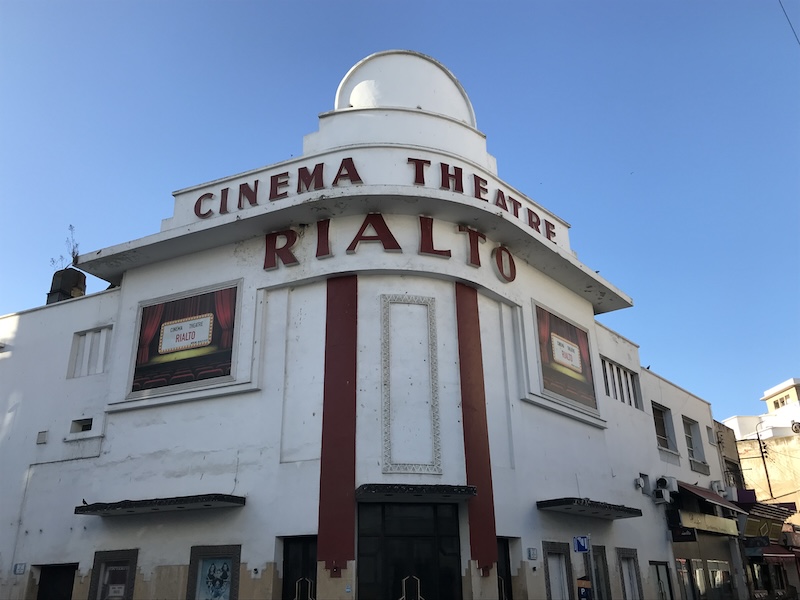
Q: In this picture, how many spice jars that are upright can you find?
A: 0